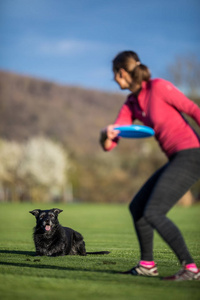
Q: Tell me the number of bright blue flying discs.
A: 1